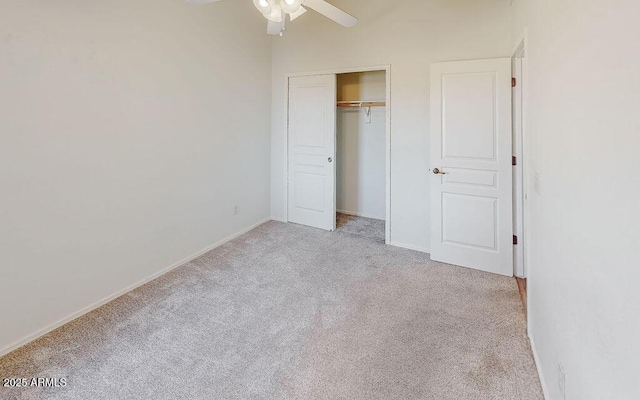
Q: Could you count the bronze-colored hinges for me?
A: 3